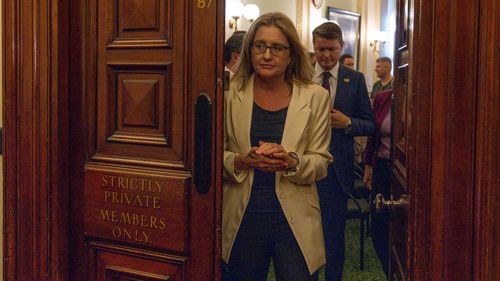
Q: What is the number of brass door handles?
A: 1